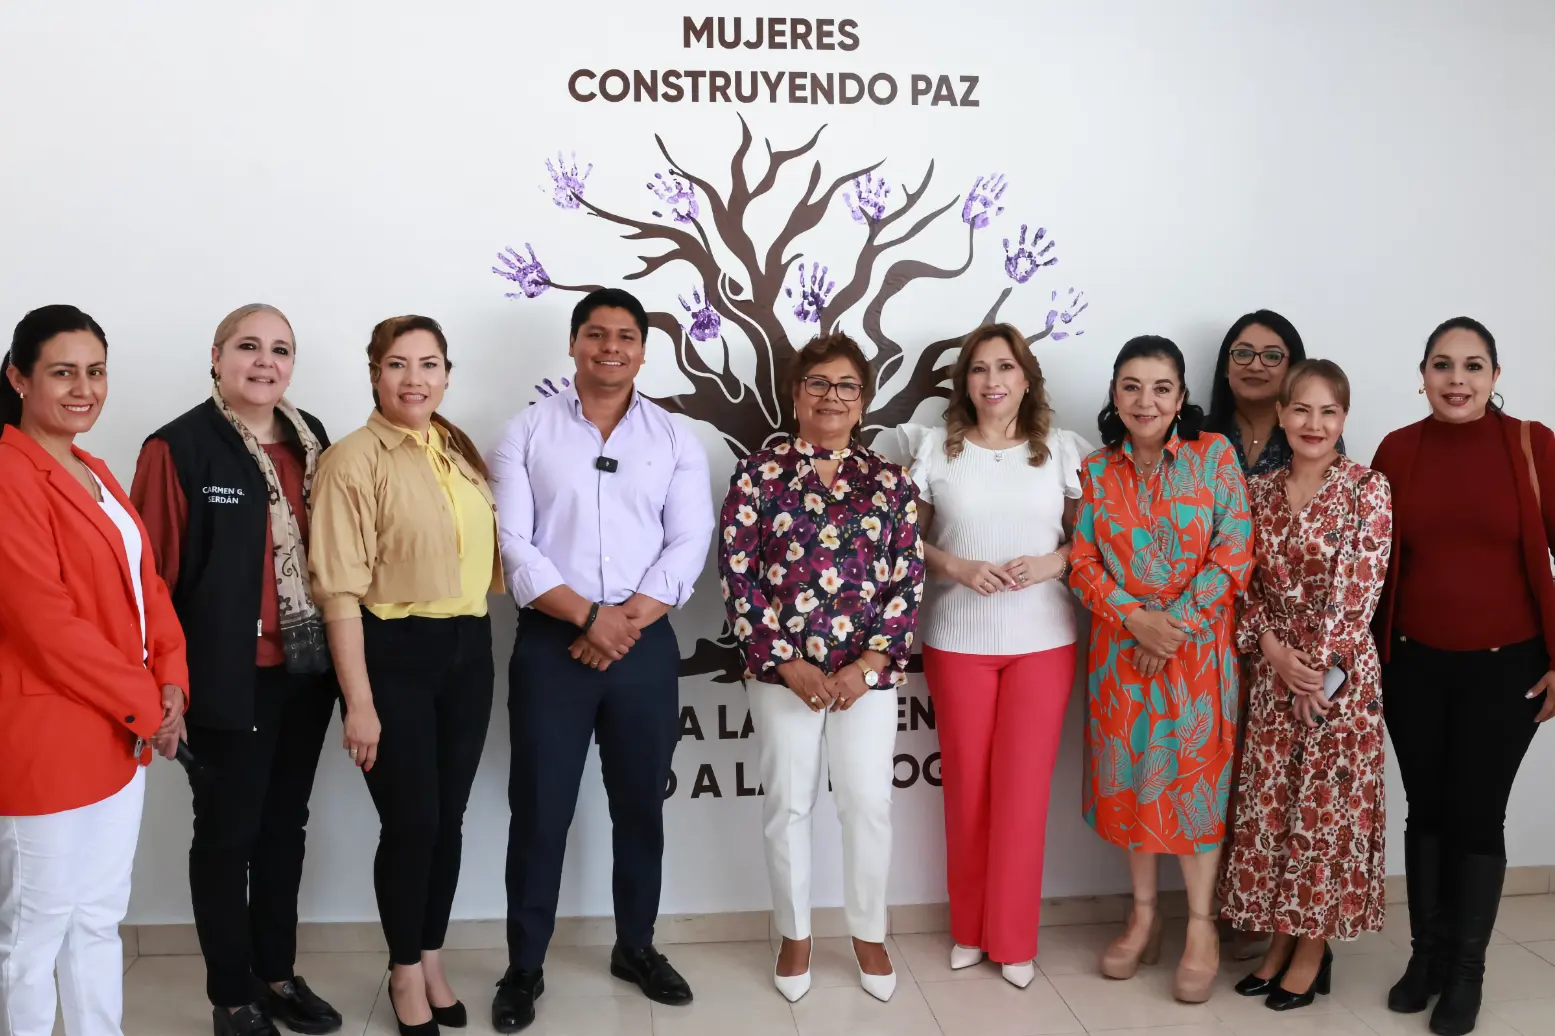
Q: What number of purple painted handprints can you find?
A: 10